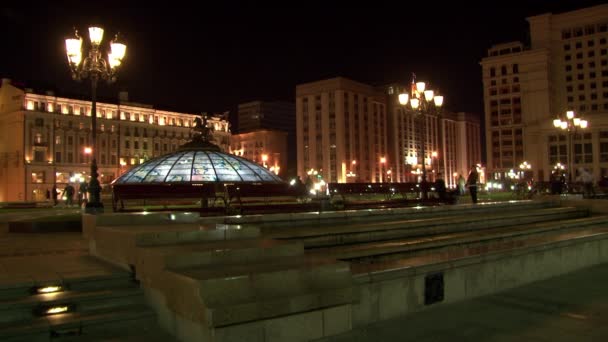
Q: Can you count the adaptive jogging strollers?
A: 0